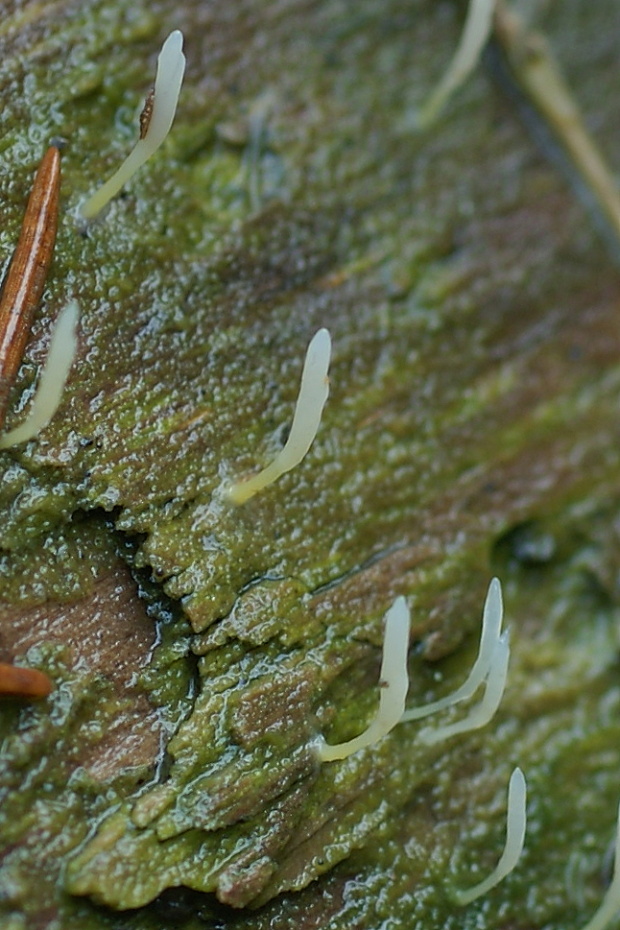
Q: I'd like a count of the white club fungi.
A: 9